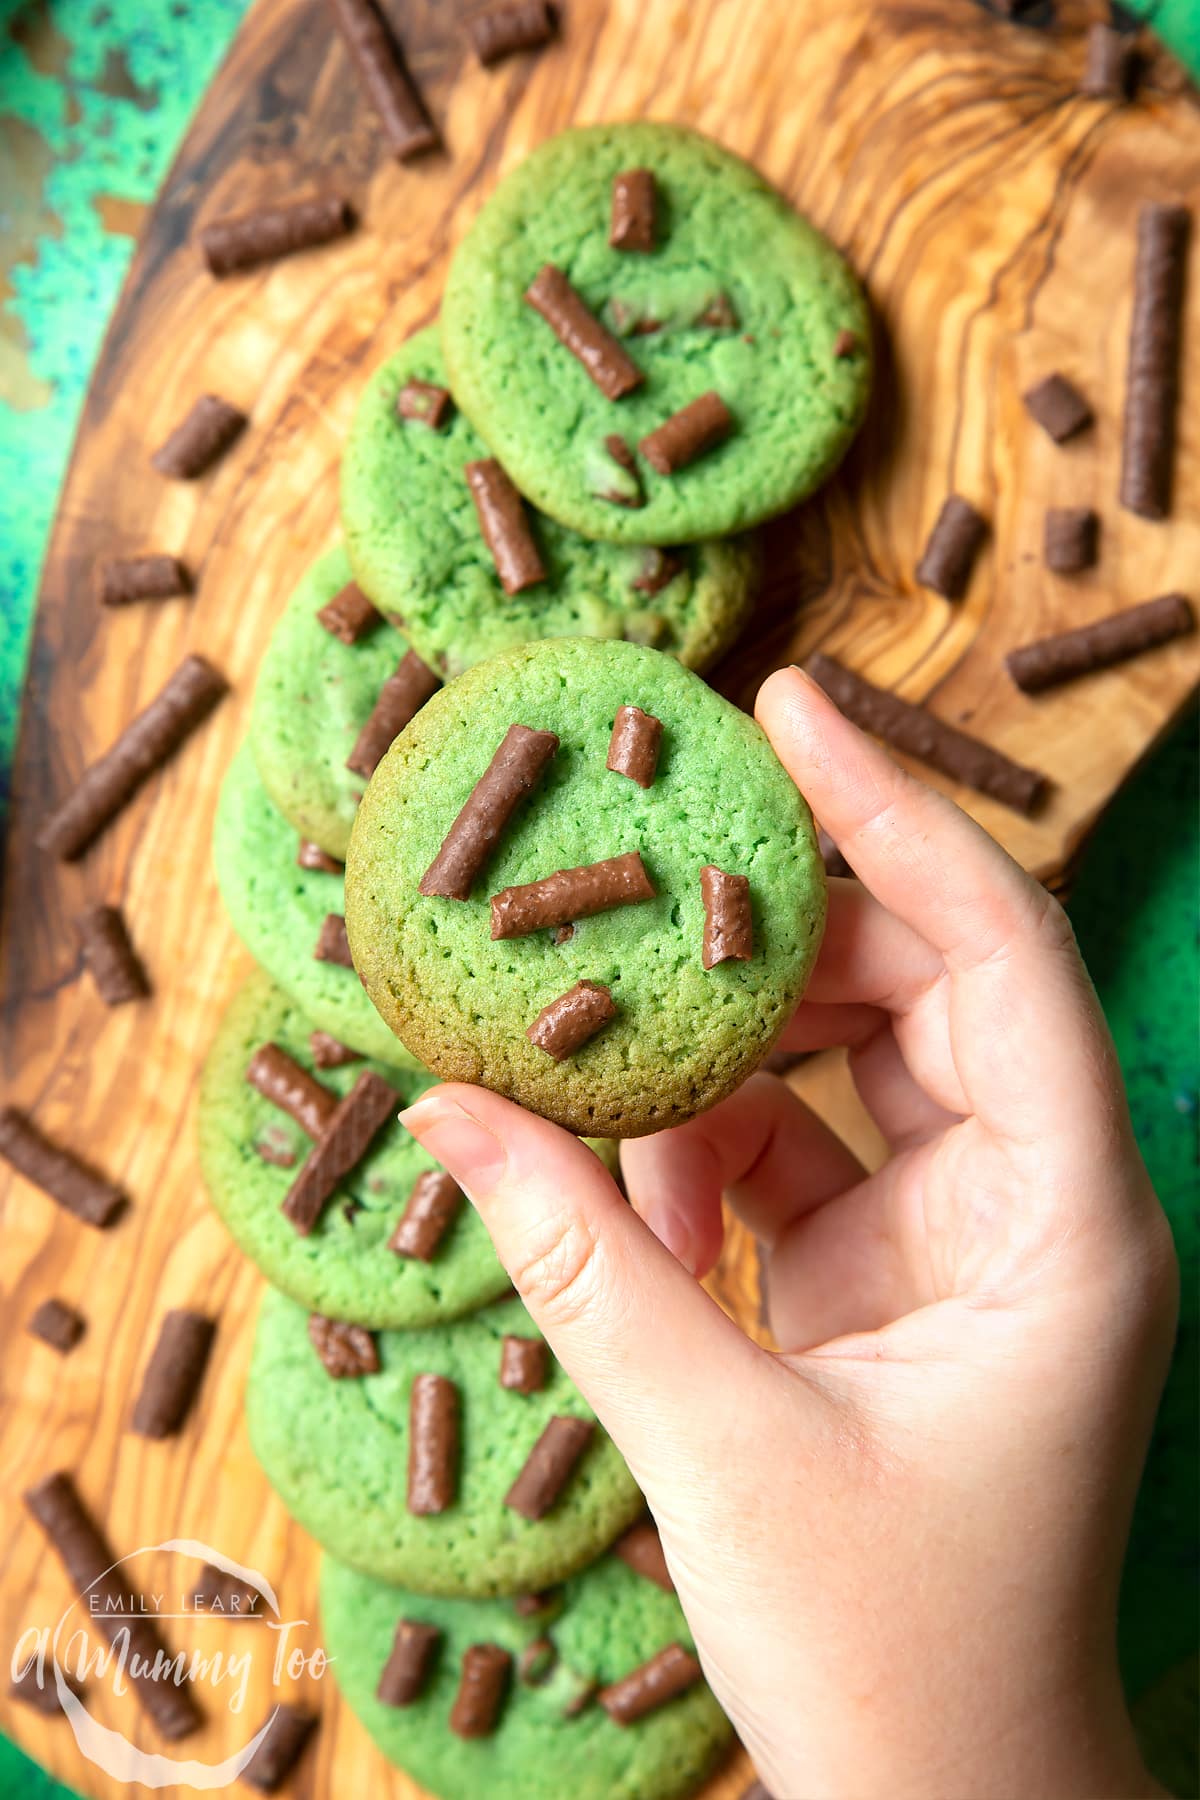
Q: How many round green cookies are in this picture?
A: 8